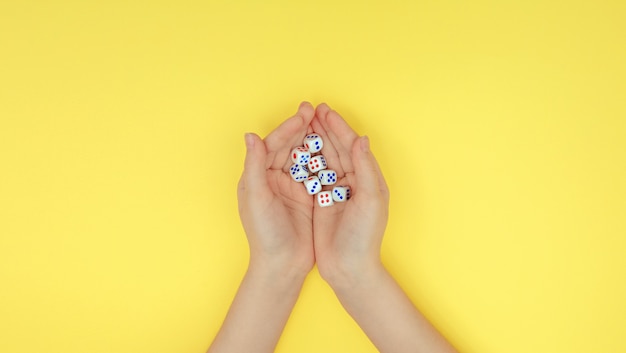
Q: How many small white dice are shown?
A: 8